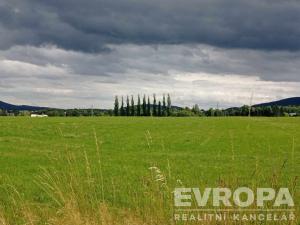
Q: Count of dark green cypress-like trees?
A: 11